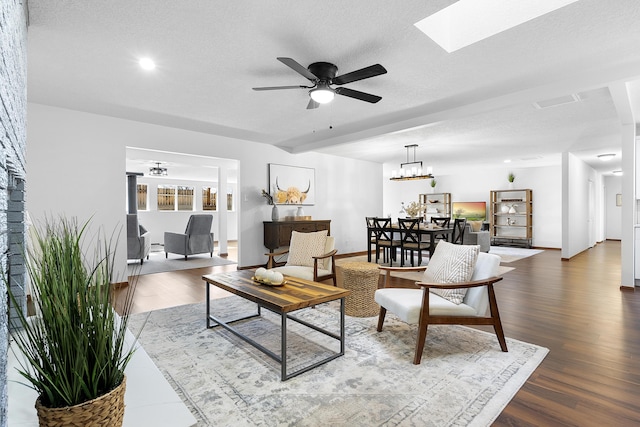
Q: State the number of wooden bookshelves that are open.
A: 2